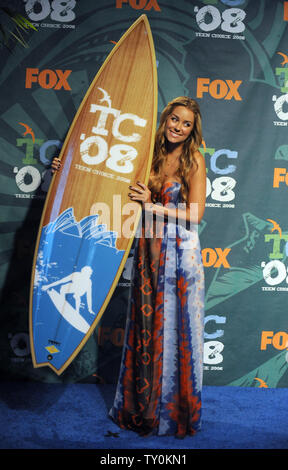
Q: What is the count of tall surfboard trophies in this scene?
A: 1